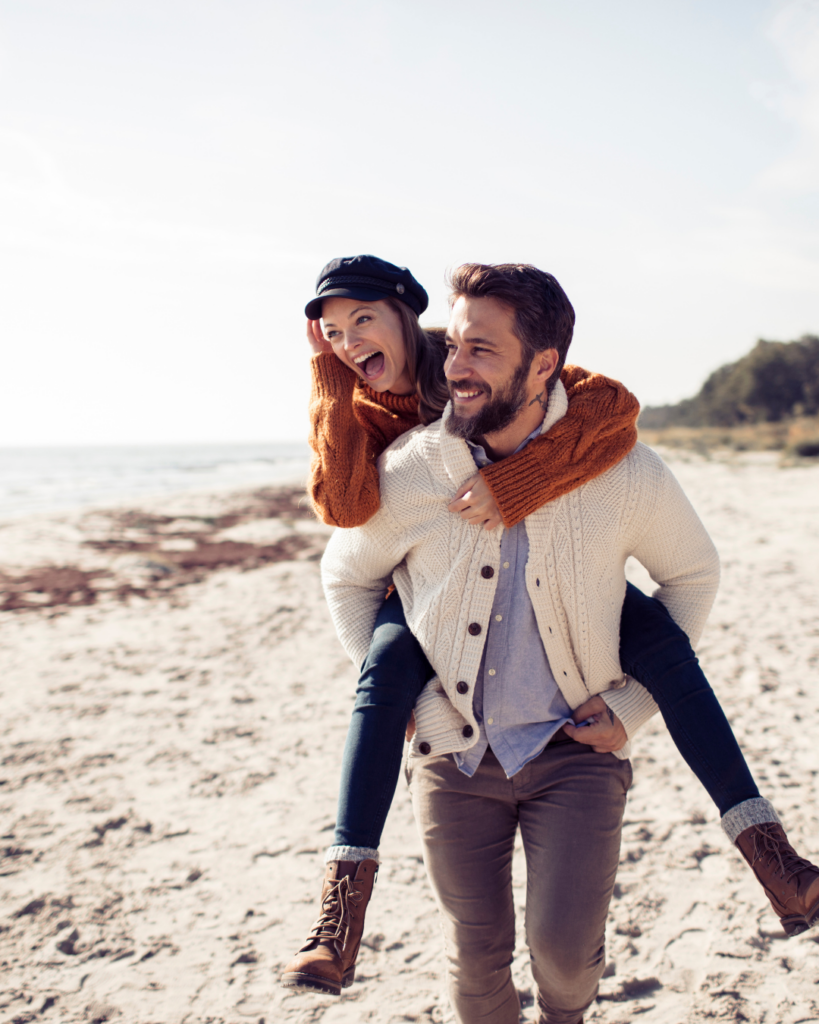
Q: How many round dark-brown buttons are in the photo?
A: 5